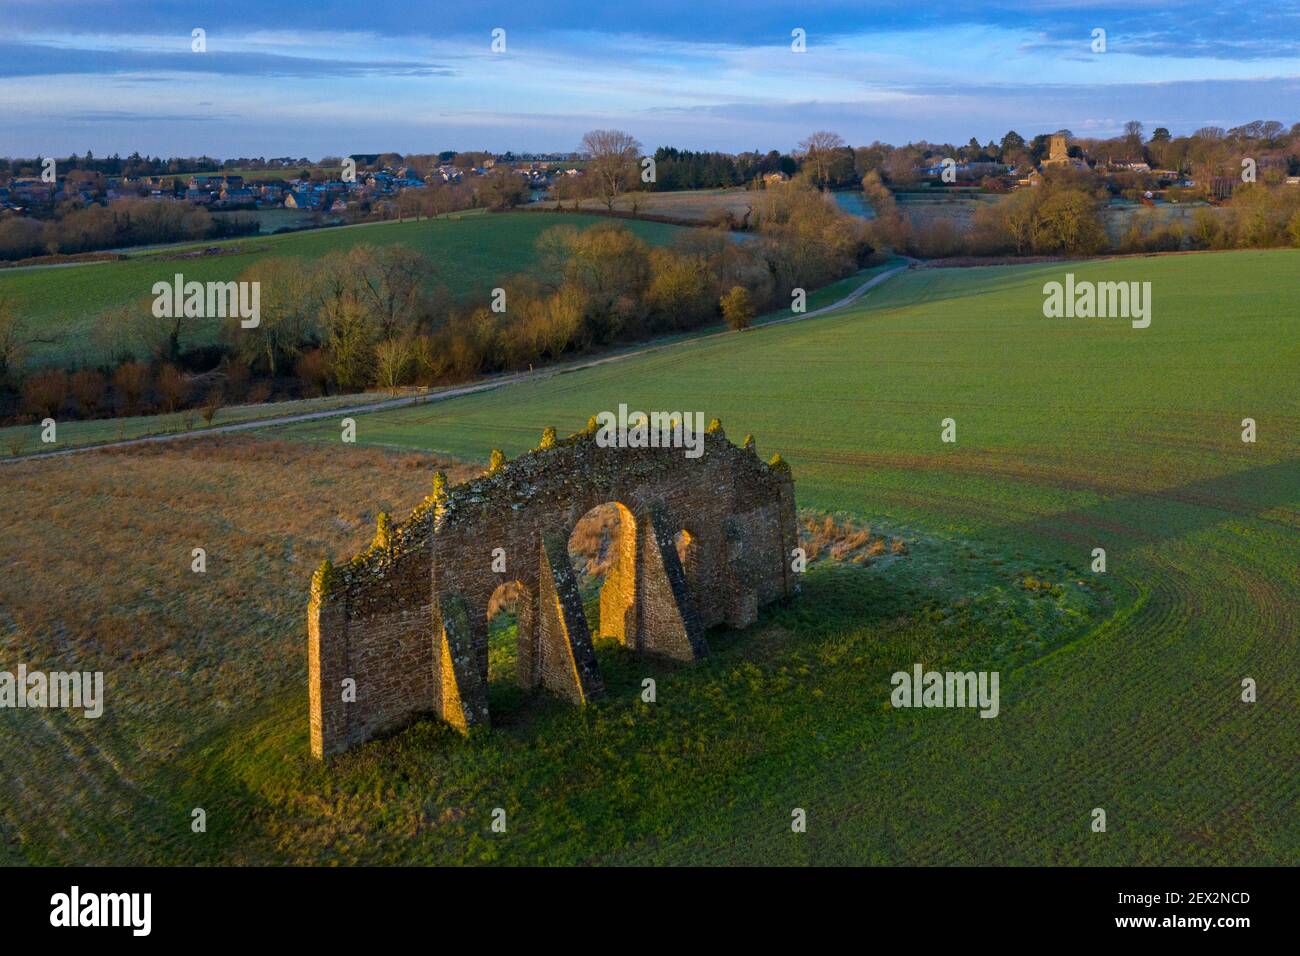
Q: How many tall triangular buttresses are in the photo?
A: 3